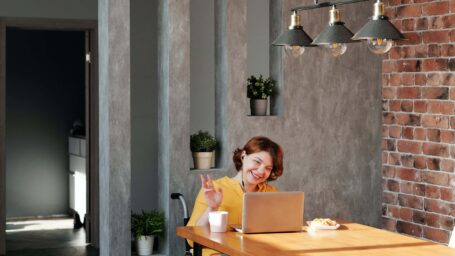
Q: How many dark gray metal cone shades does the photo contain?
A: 3